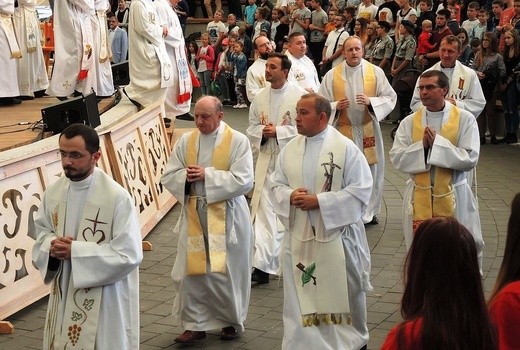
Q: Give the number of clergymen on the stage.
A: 6